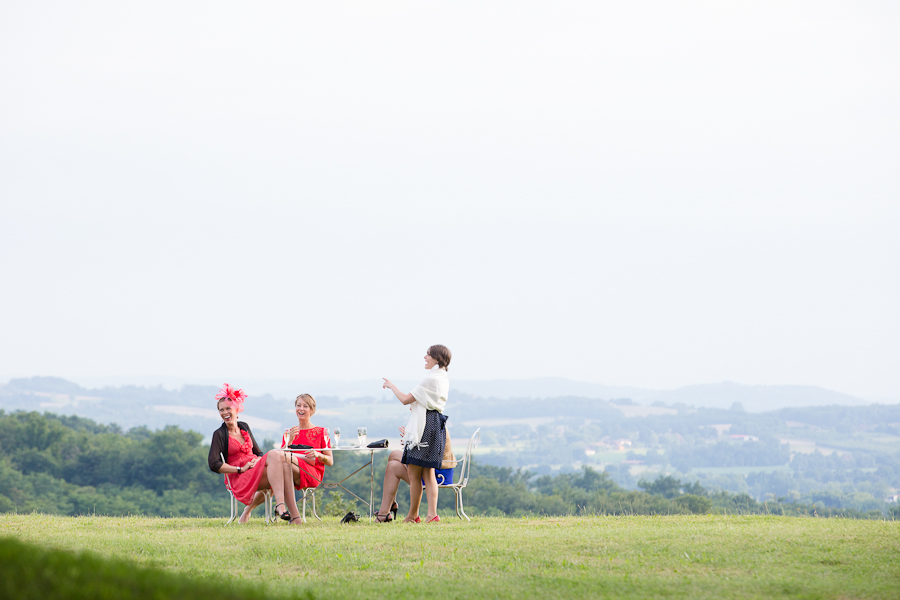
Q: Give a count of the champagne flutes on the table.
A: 5